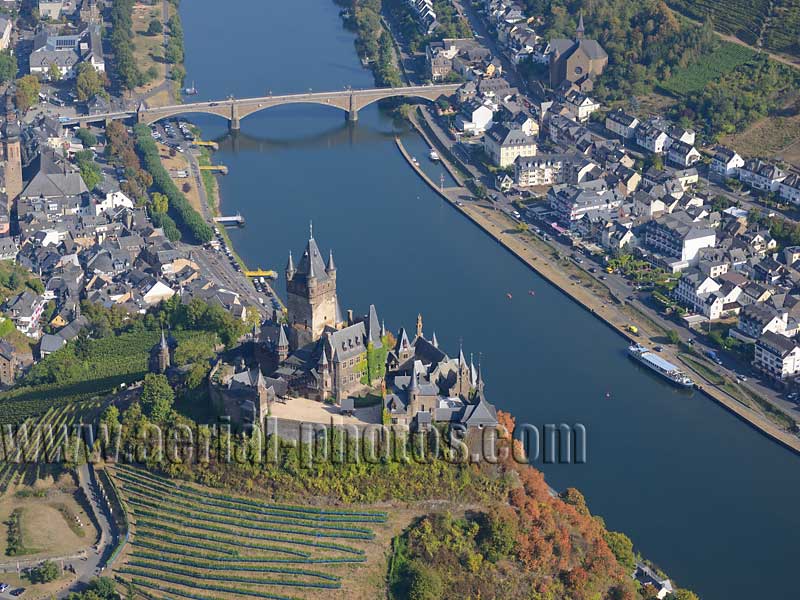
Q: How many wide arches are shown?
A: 3